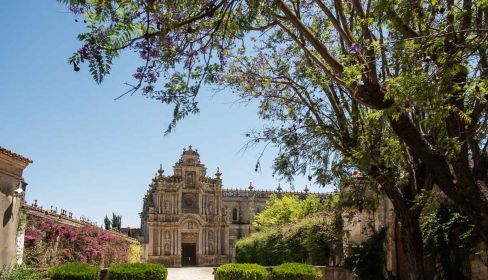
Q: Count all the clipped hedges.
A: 4